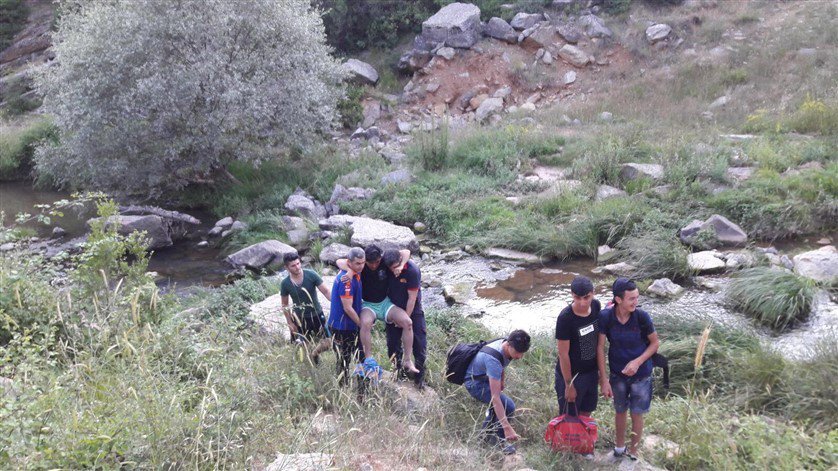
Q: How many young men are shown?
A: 7